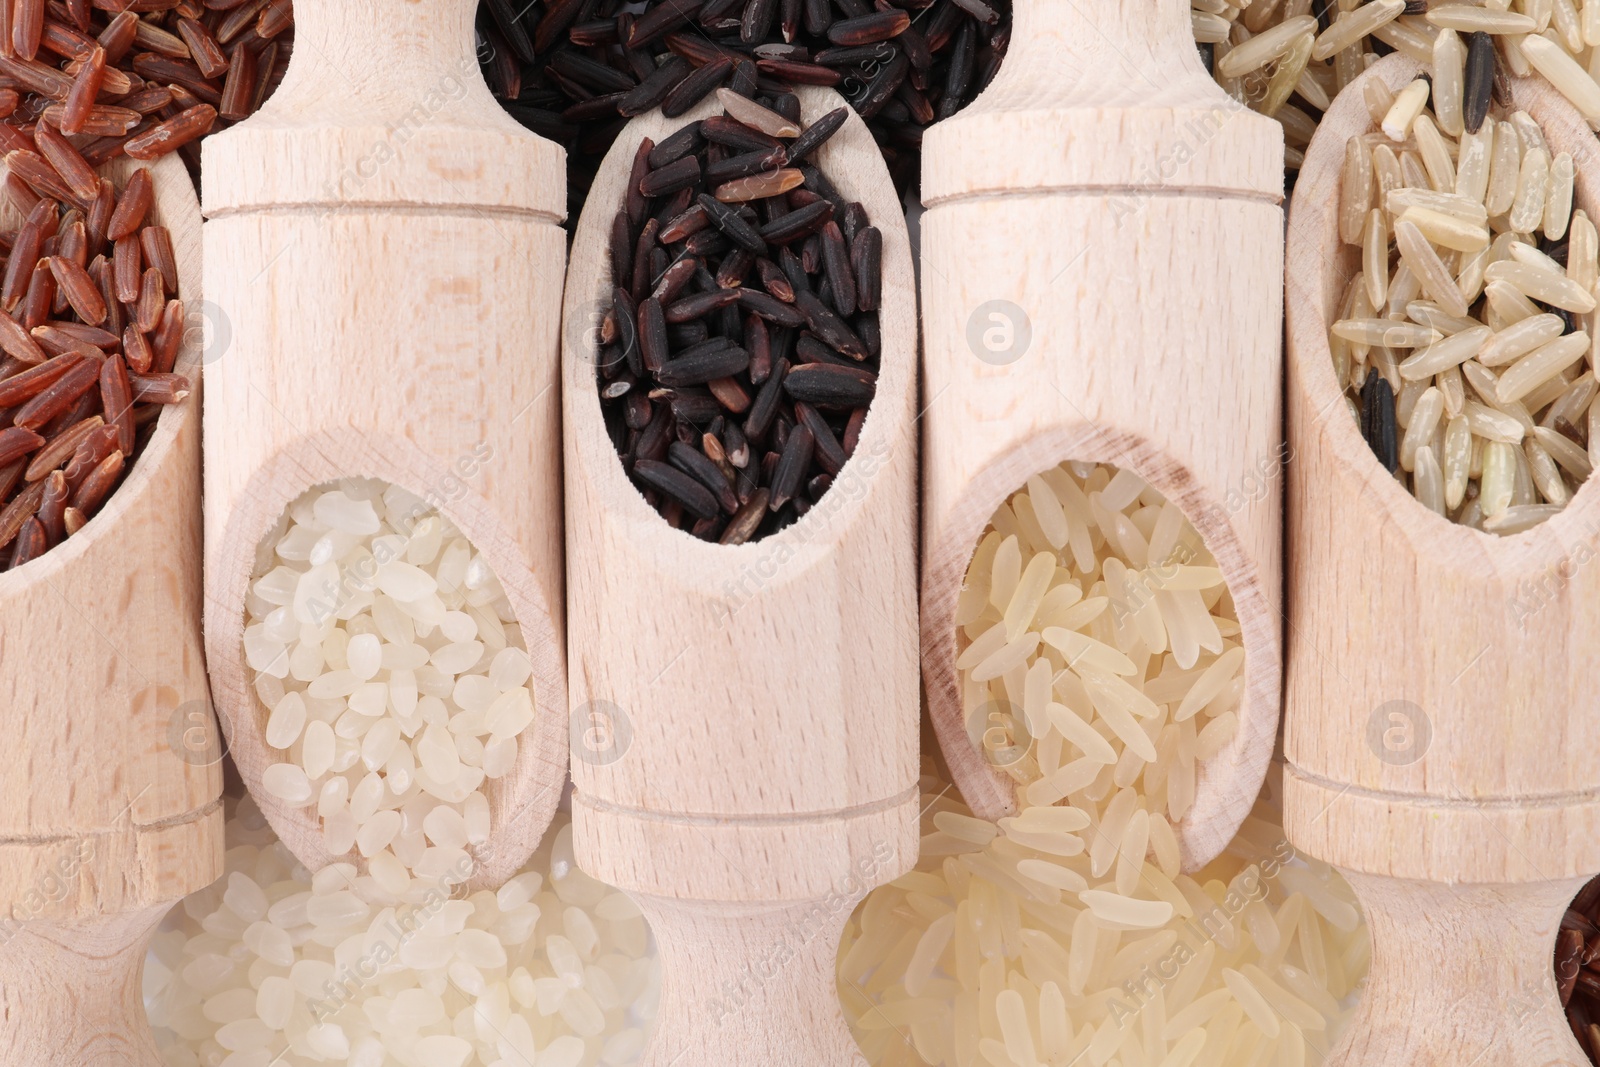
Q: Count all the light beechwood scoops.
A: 5